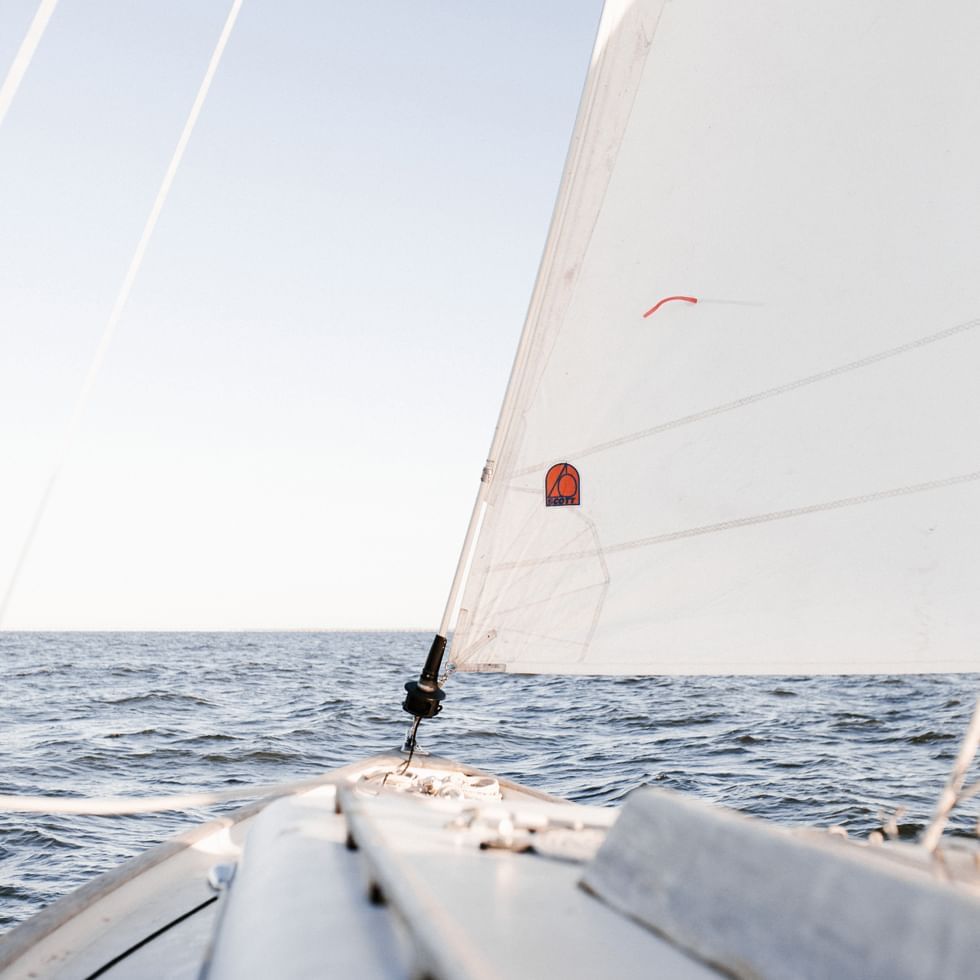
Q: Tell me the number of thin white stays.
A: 2